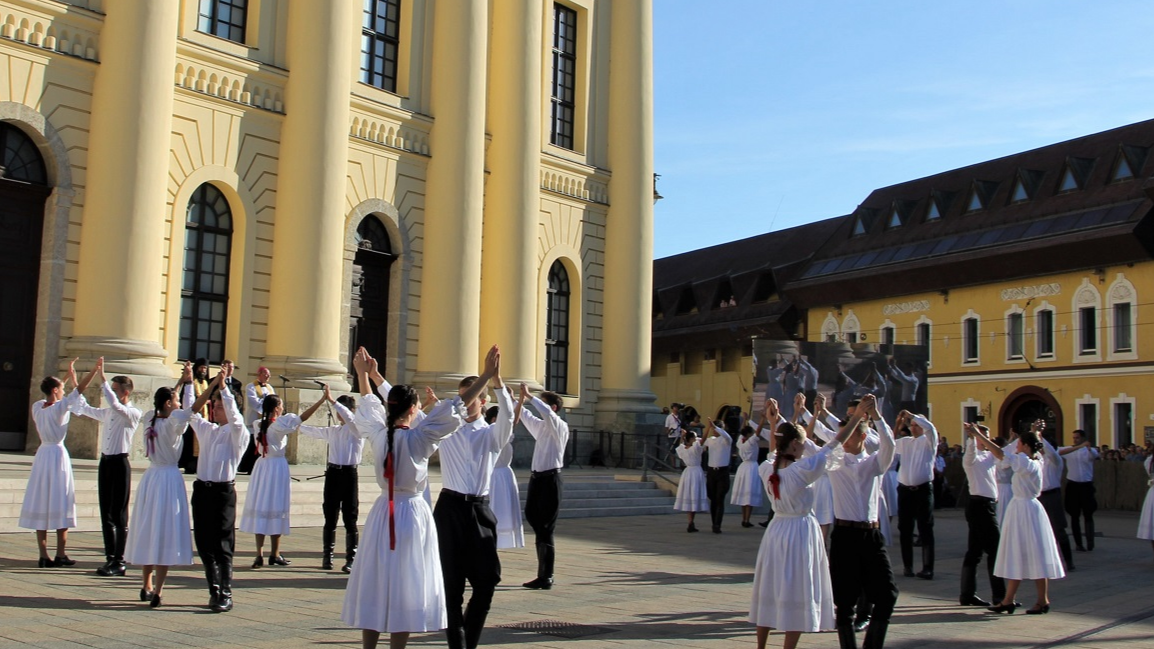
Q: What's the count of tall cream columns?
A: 5